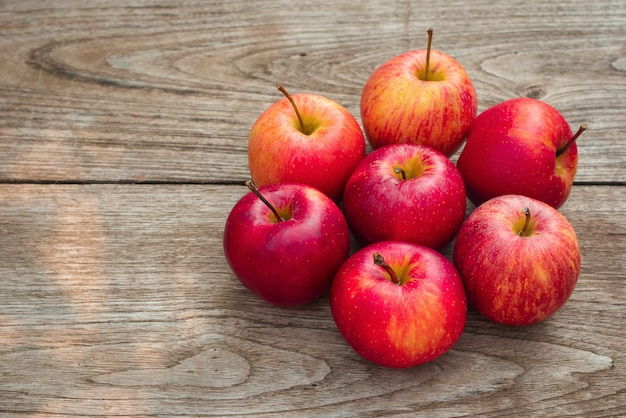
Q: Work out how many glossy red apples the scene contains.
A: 7